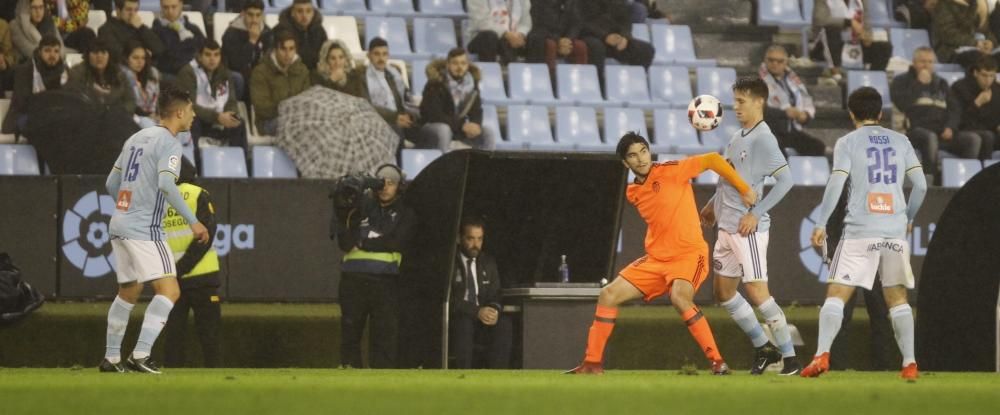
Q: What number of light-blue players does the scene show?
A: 3